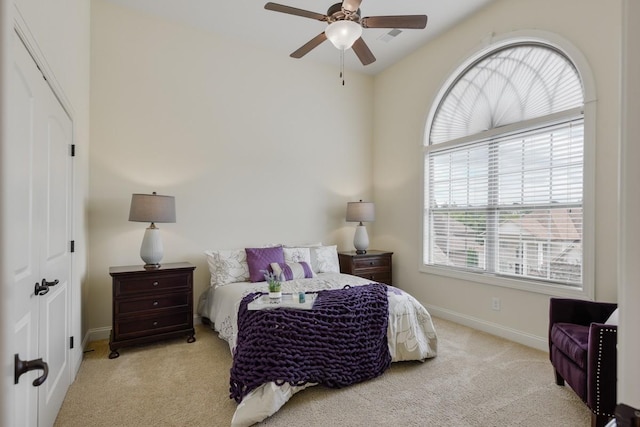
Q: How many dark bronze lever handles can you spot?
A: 3